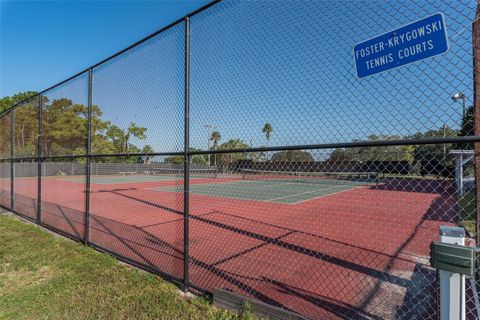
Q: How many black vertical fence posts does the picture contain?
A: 4